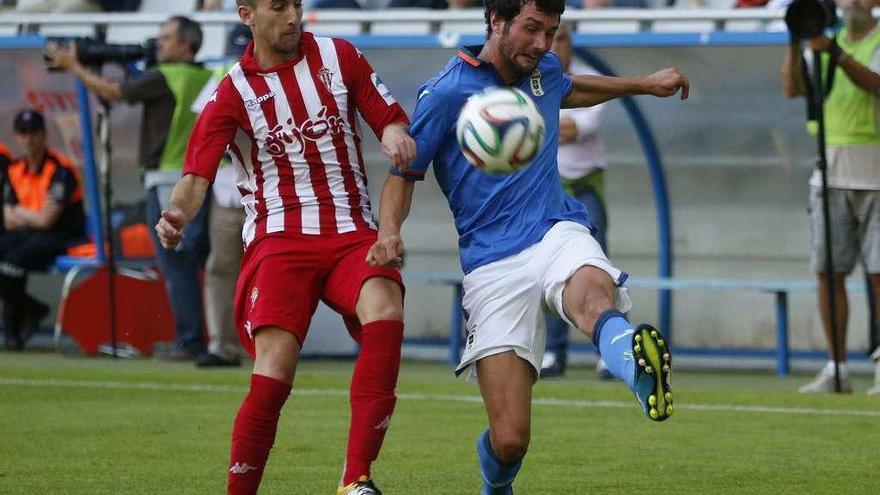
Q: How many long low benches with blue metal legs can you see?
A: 1